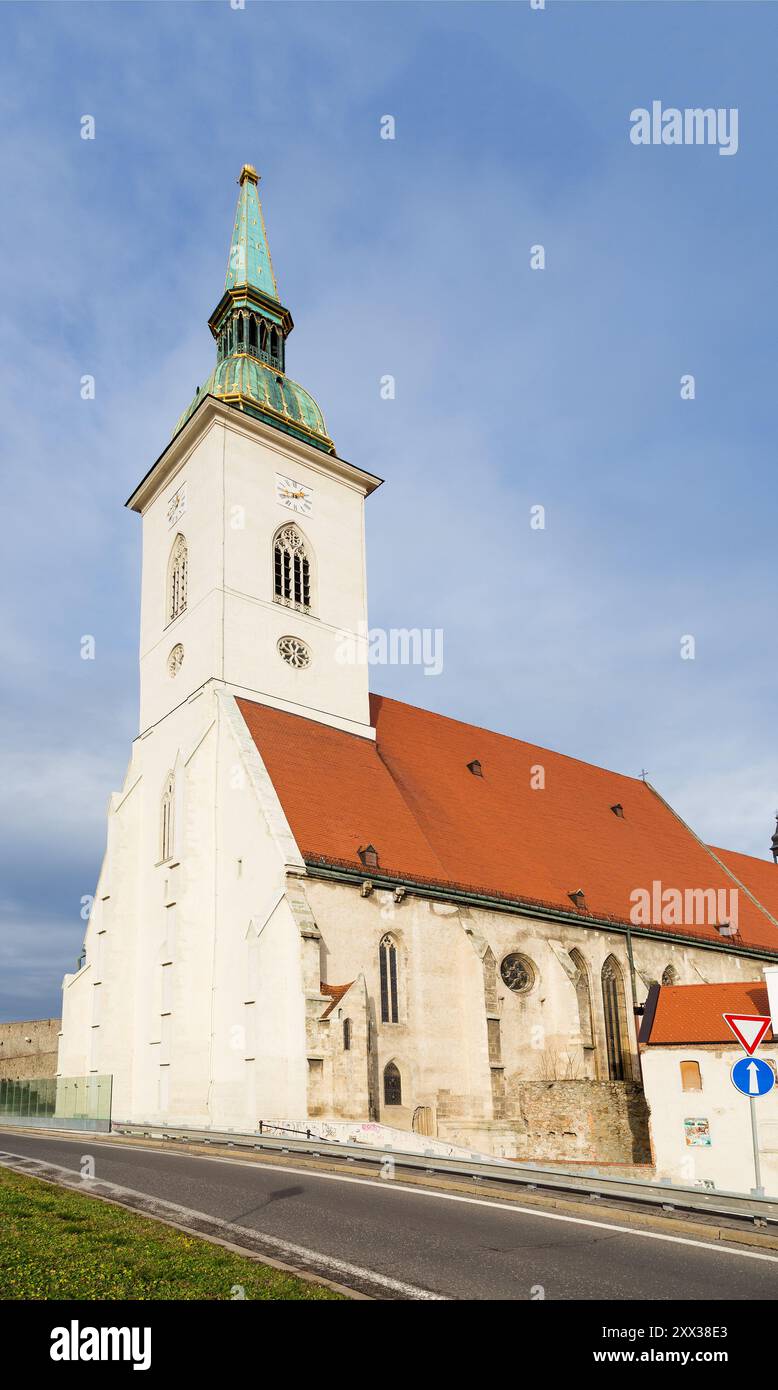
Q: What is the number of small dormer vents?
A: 5